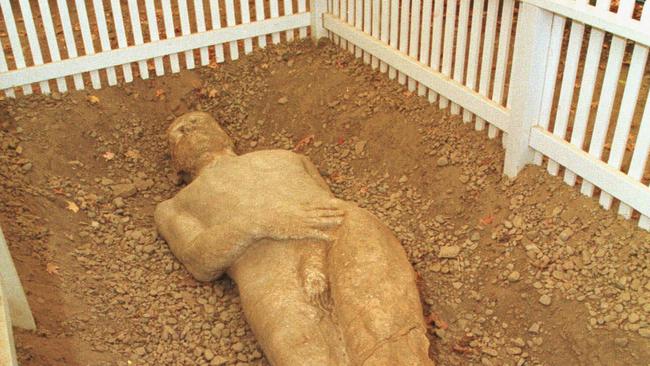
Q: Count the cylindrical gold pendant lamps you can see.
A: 0